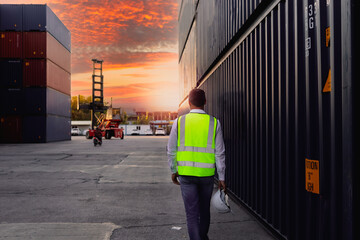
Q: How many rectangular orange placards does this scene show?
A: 1